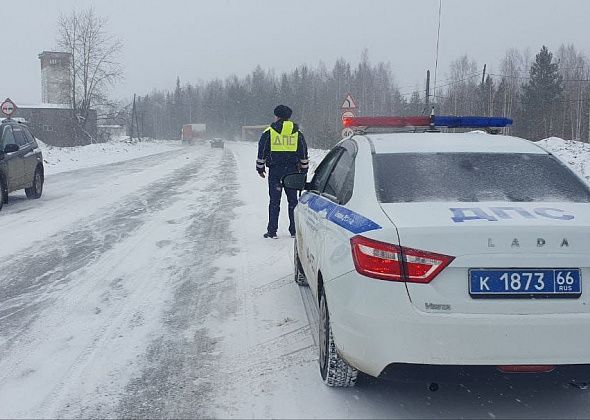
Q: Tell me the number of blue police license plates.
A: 1